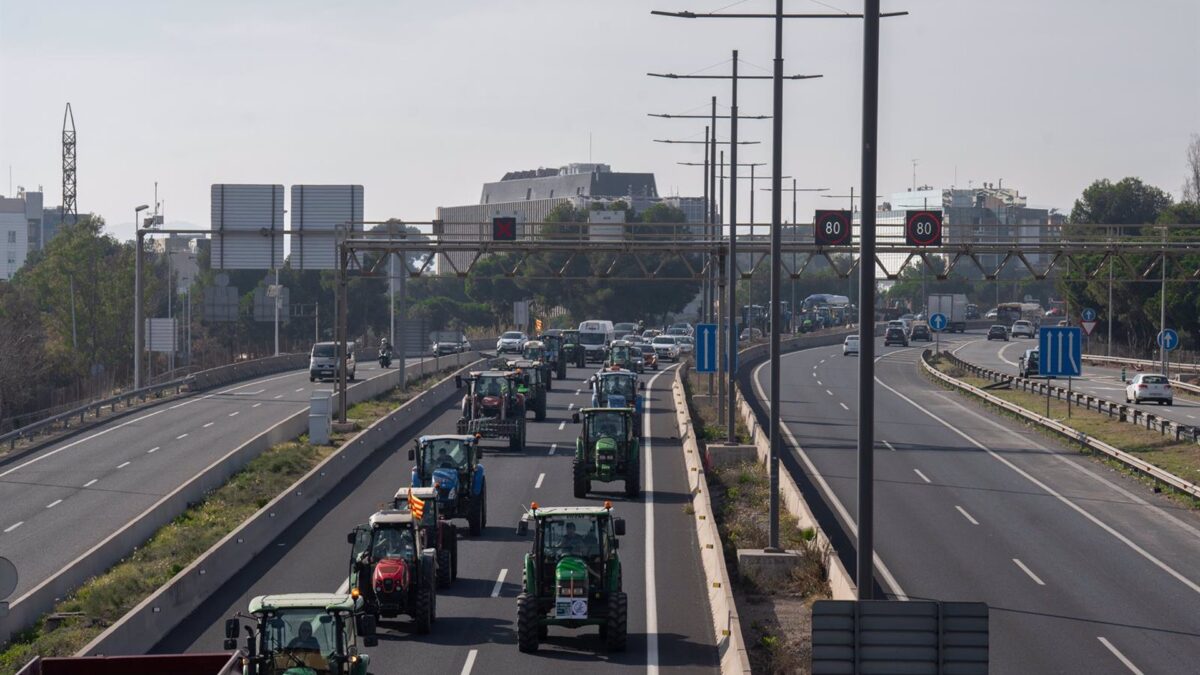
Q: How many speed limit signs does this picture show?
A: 2